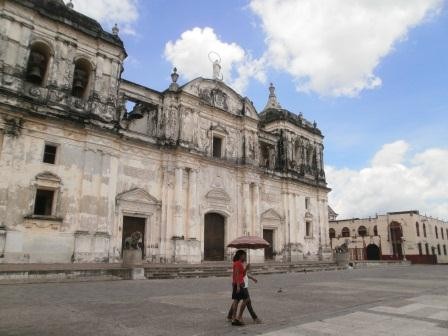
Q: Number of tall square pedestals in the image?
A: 2